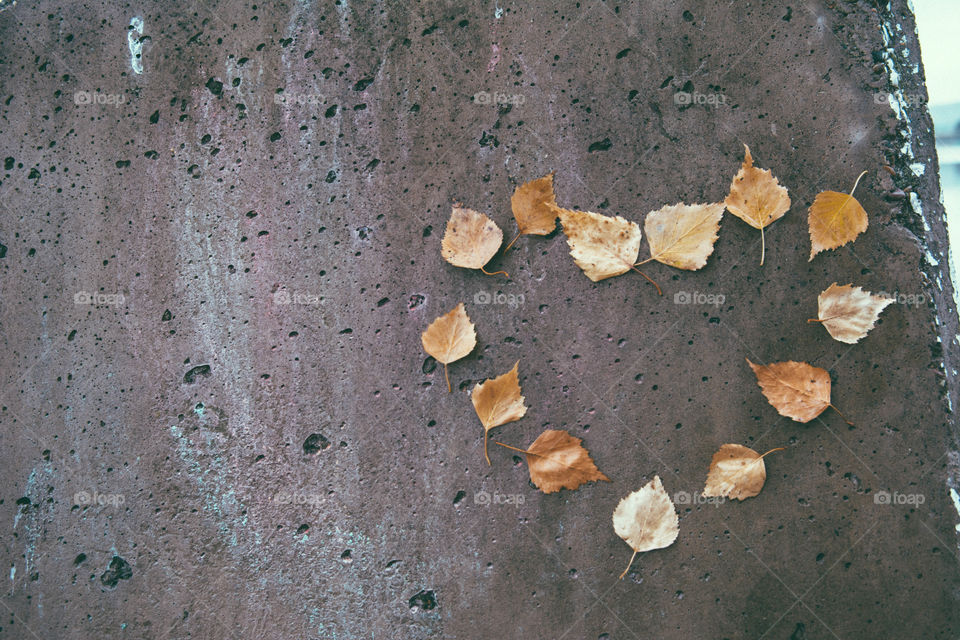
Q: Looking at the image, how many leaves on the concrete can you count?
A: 13